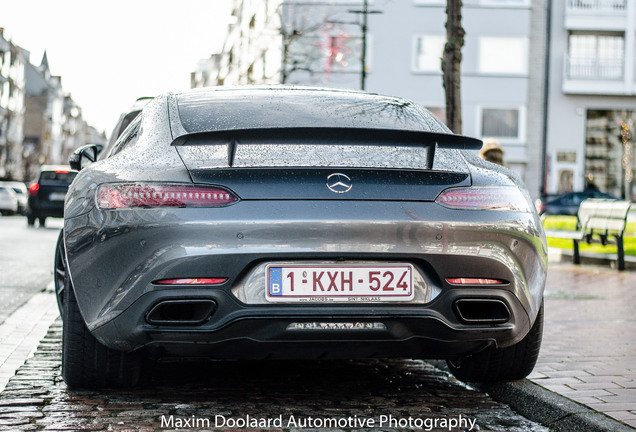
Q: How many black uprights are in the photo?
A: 2